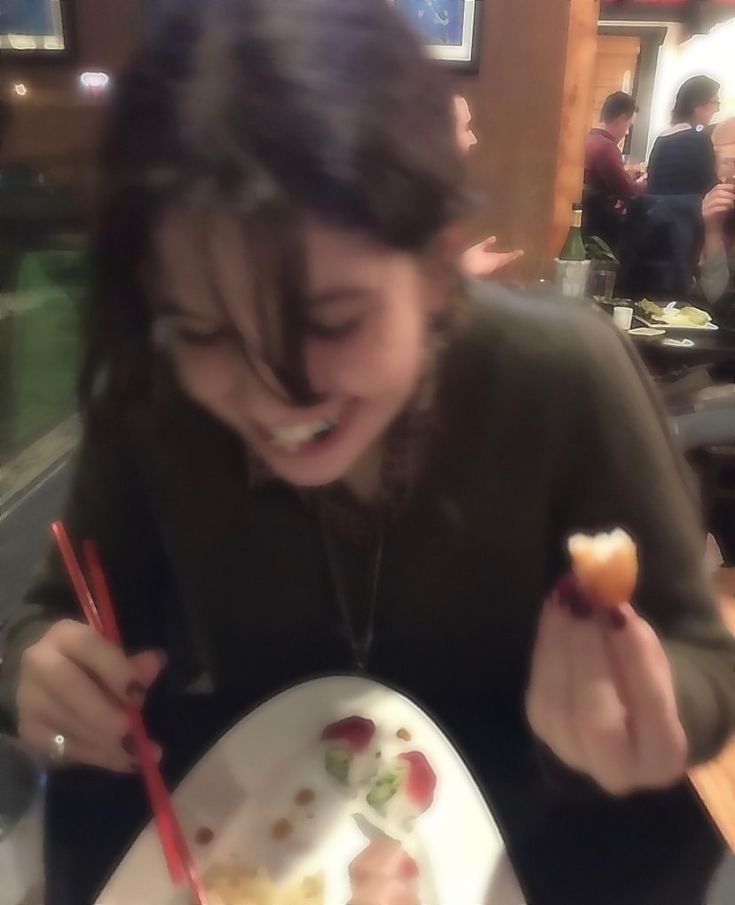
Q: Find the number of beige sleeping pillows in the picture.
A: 0